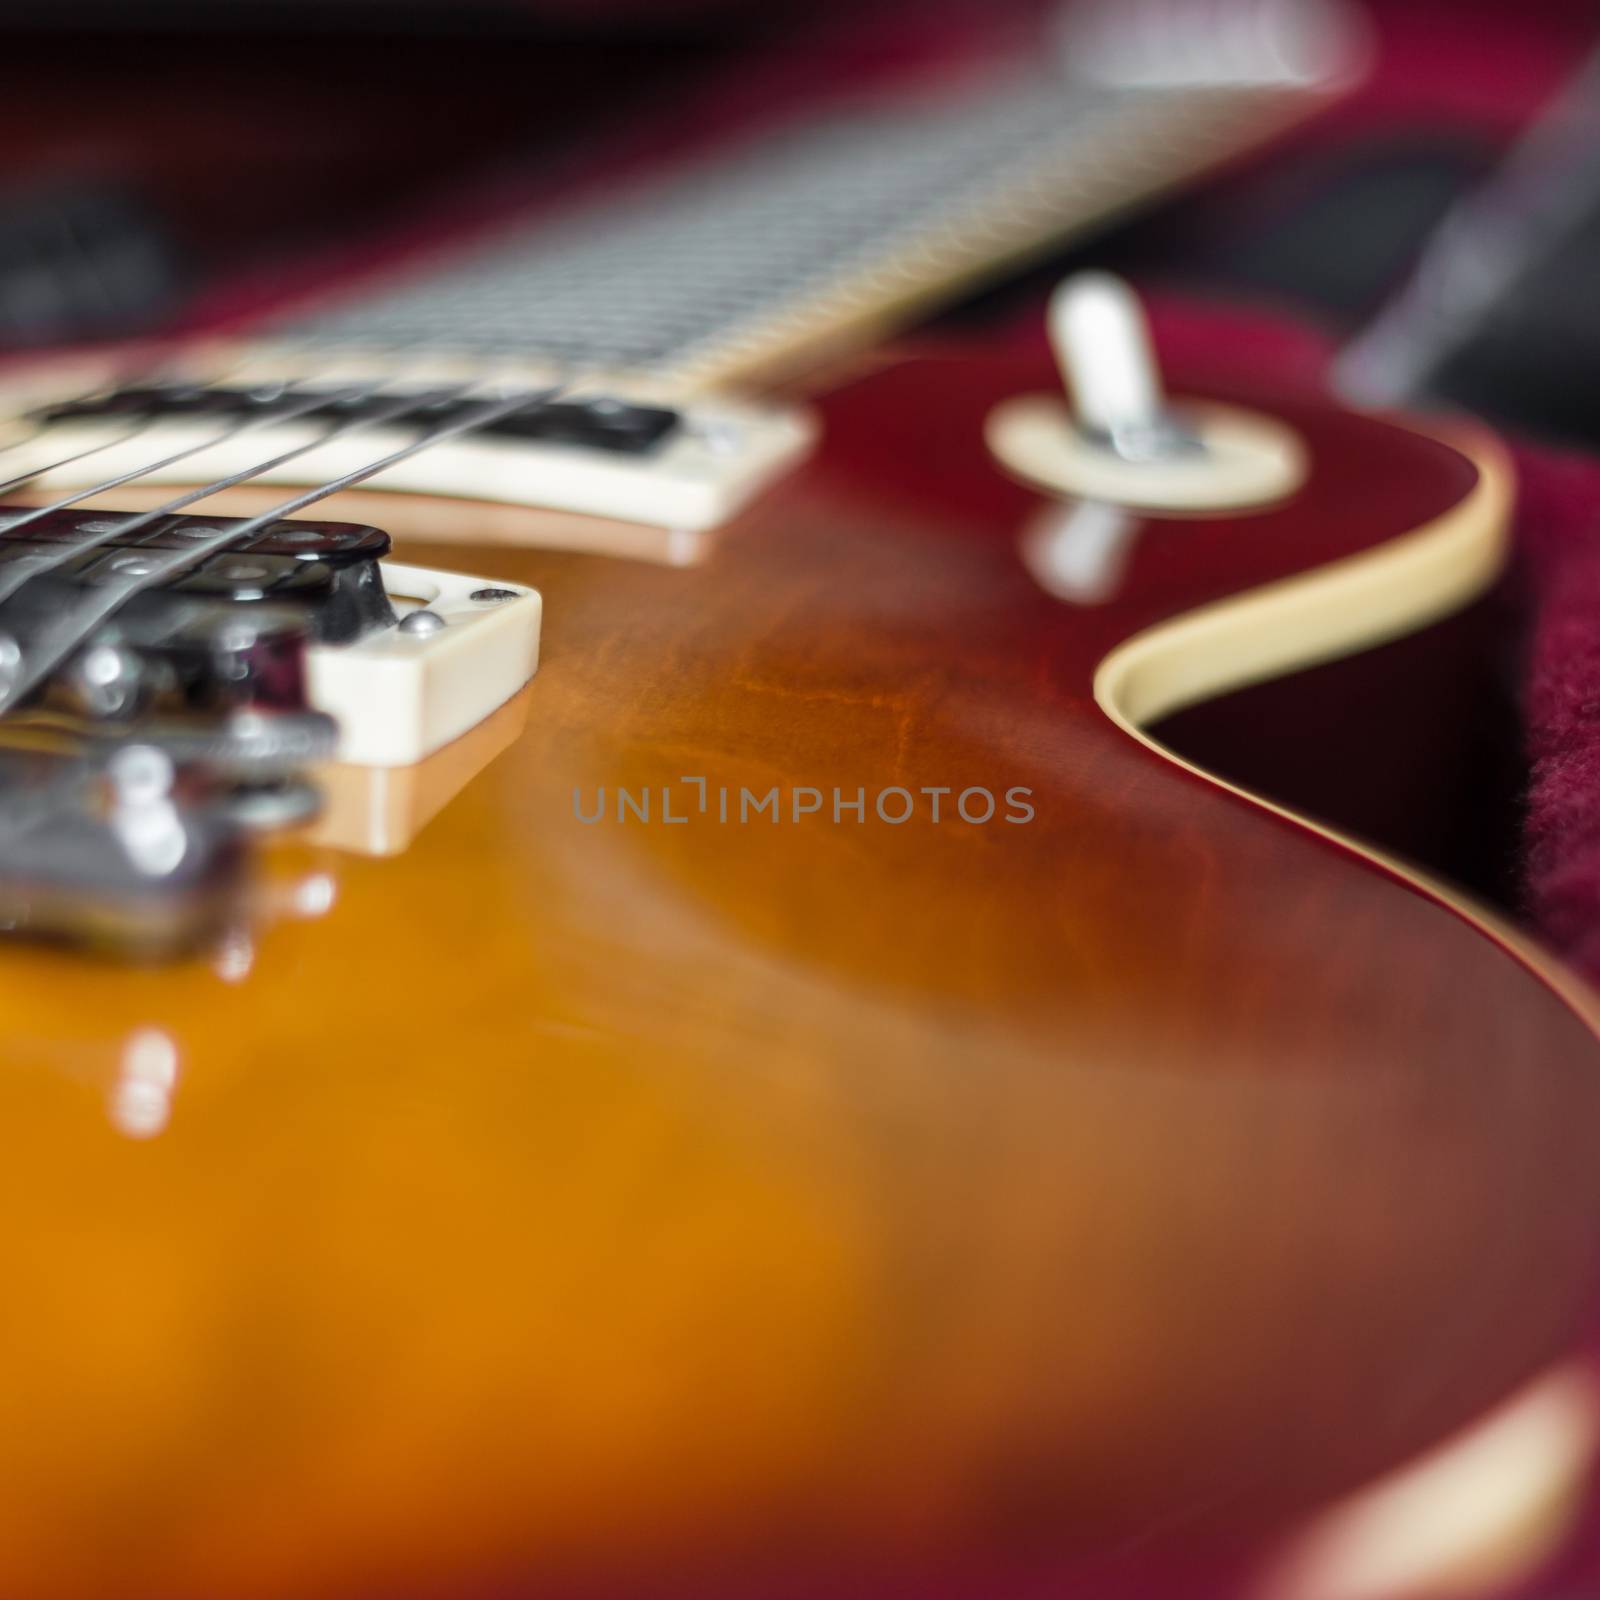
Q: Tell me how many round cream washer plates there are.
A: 1